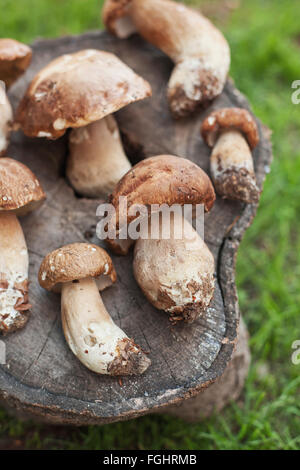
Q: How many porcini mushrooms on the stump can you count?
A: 7